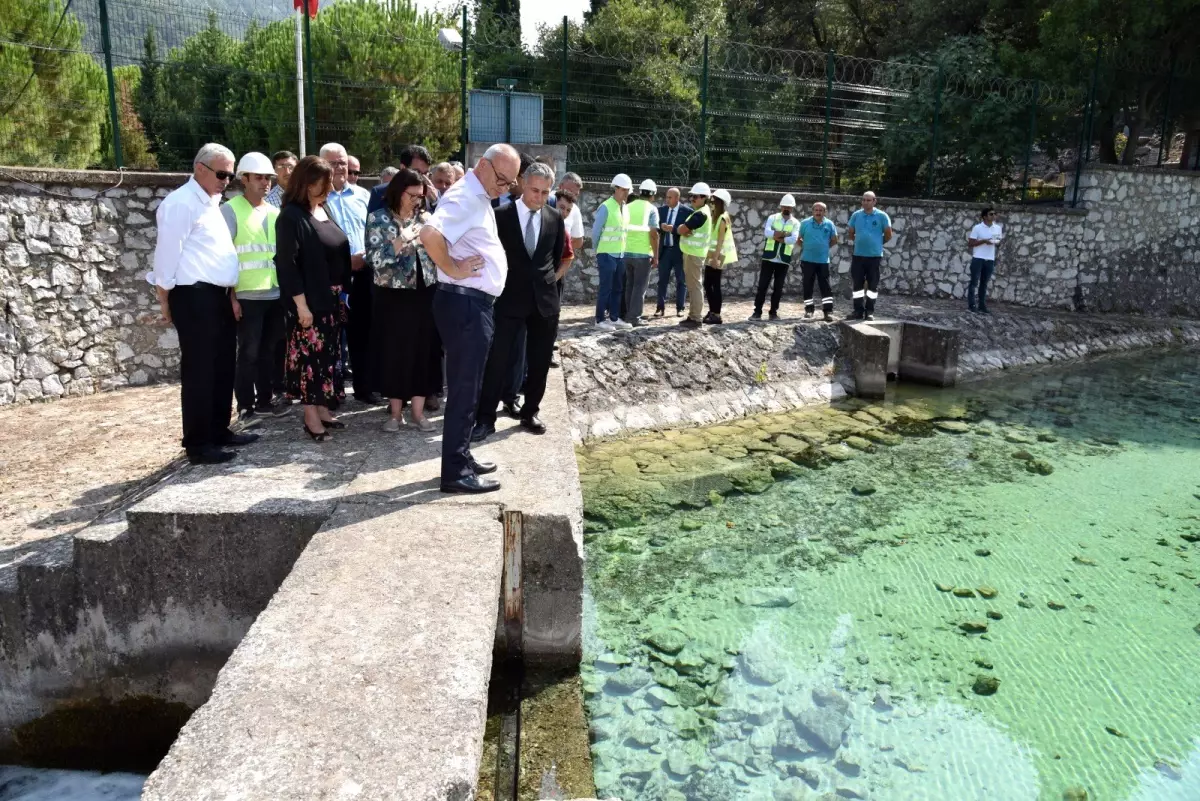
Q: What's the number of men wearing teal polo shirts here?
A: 2